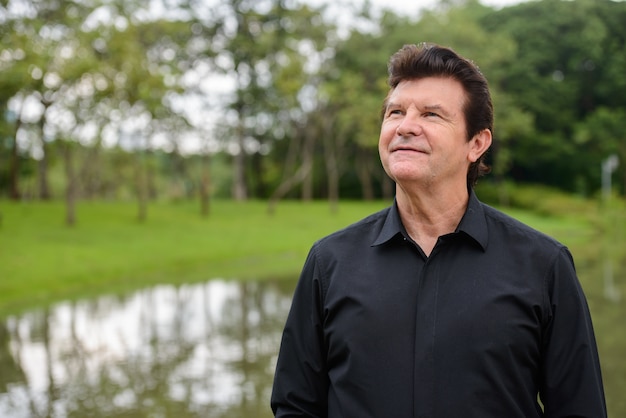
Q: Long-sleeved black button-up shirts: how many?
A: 1